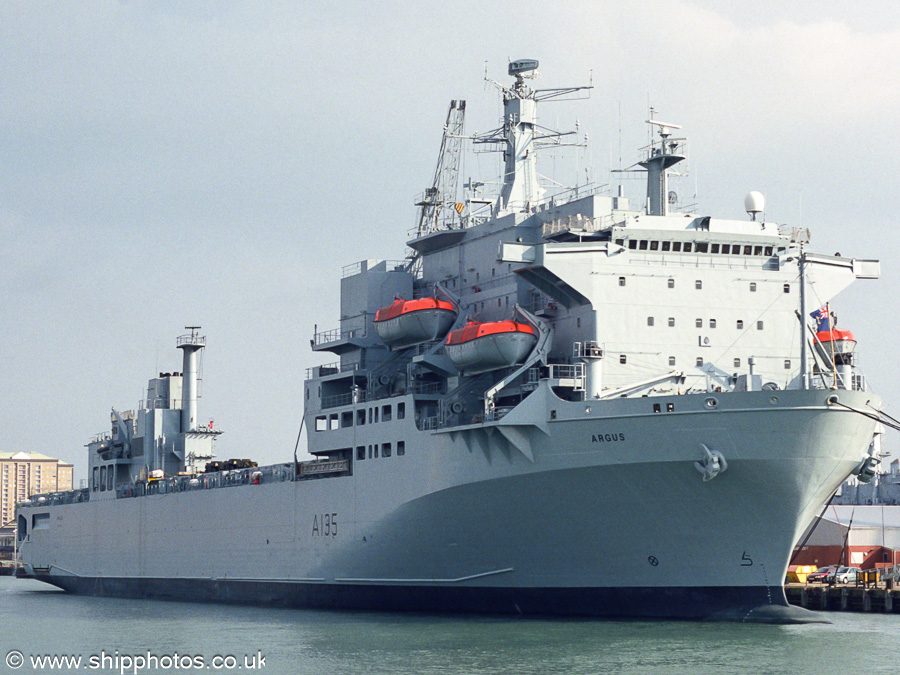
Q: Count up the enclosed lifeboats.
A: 3